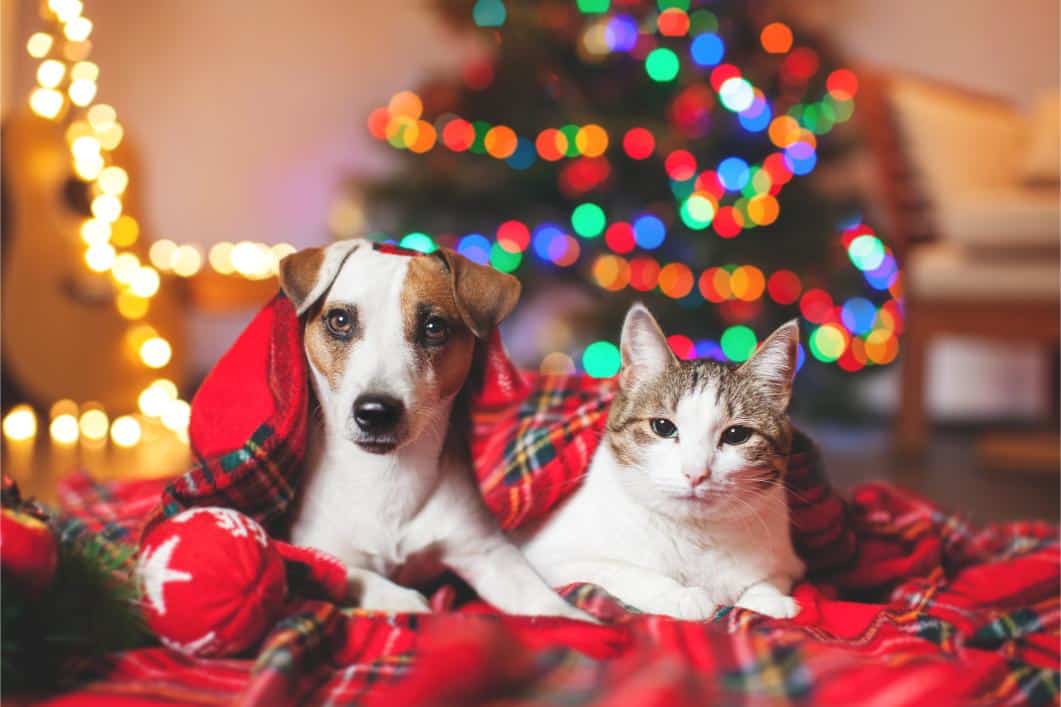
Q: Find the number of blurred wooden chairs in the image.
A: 1